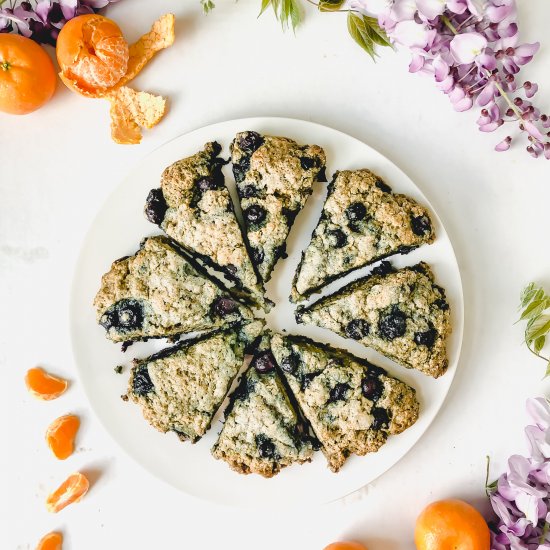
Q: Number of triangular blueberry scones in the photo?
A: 8